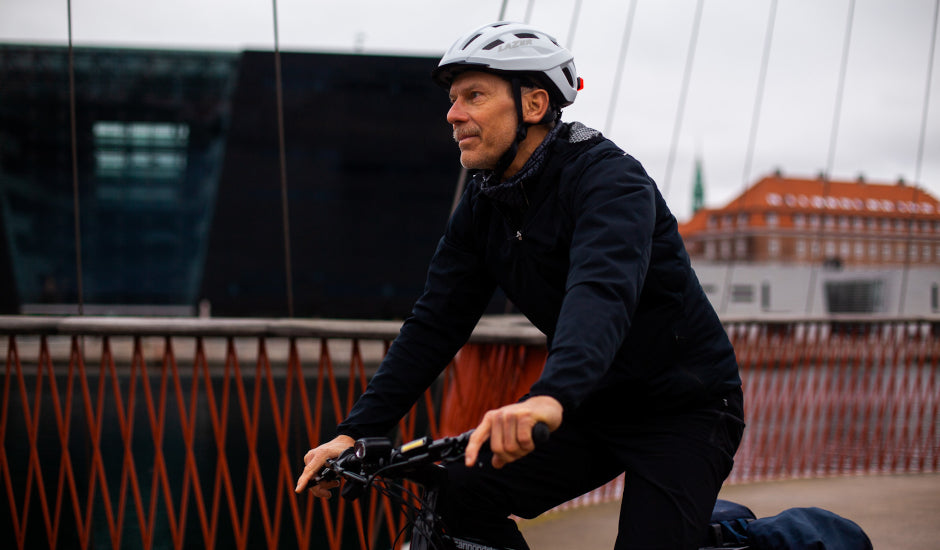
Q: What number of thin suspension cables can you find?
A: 10